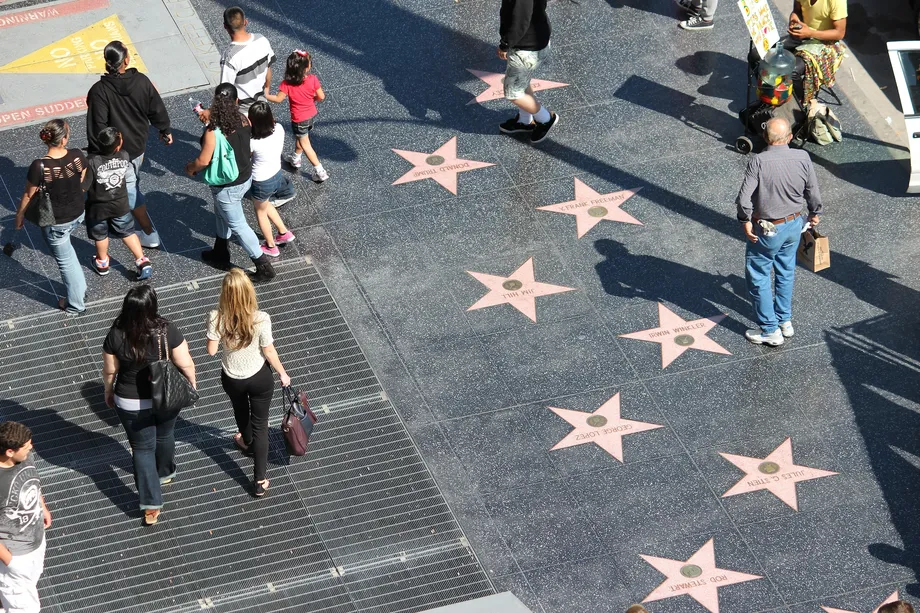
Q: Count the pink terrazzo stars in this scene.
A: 9